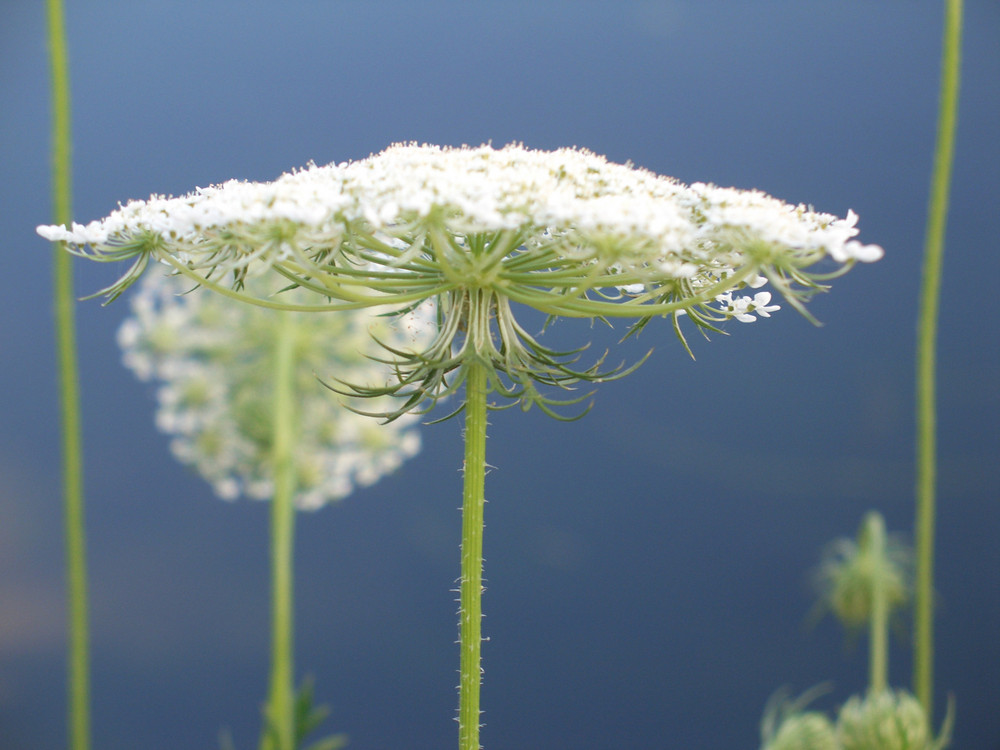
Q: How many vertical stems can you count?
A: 5